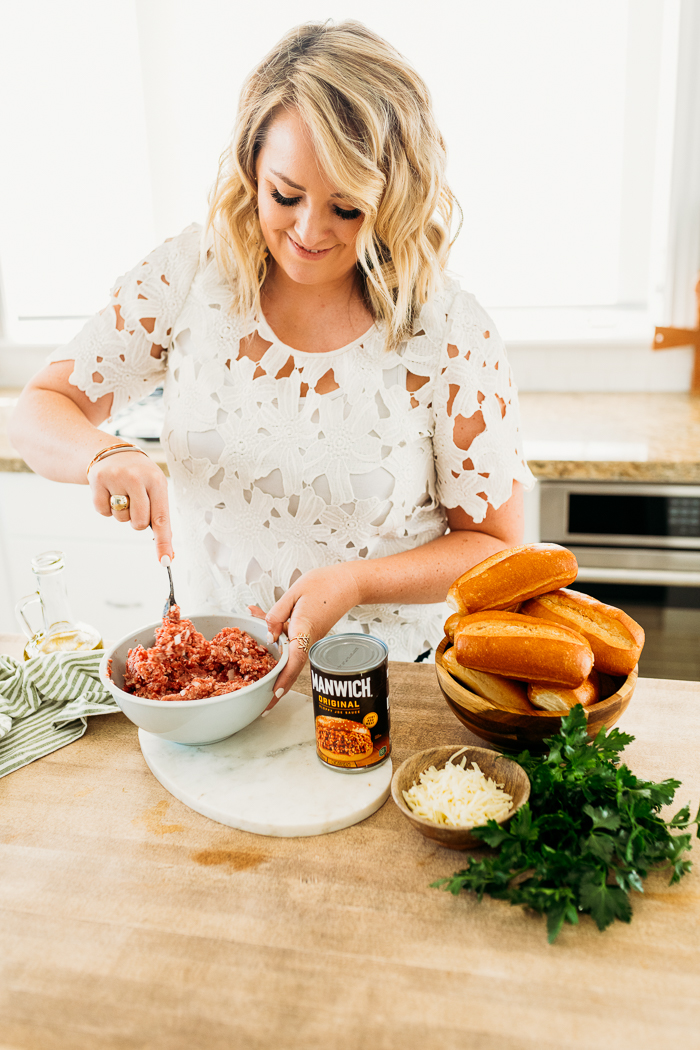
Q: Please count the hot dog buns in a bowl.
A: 6